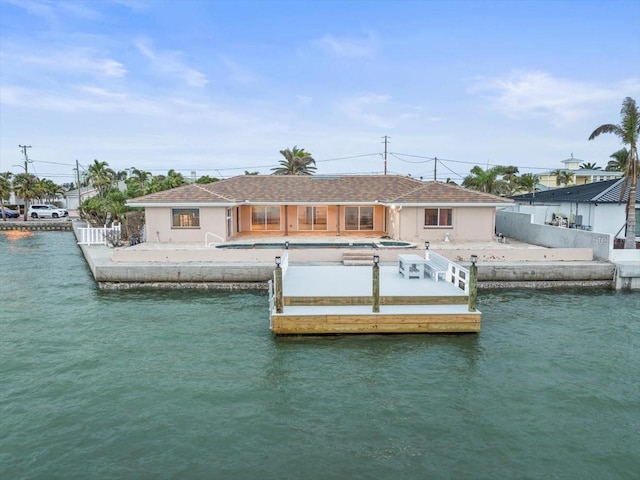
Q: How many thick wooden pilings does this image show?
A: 3